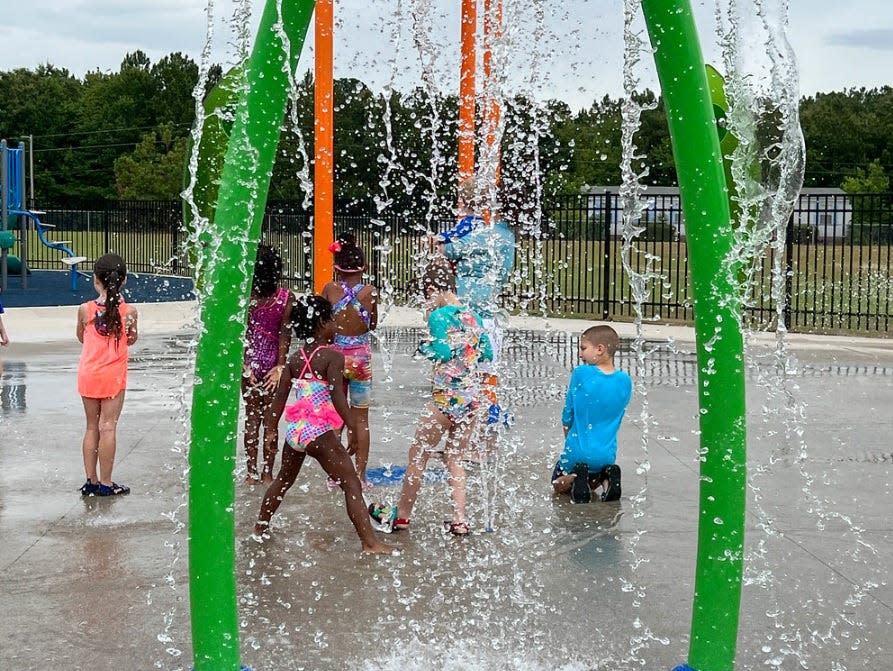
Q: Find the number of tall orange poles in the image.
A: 3